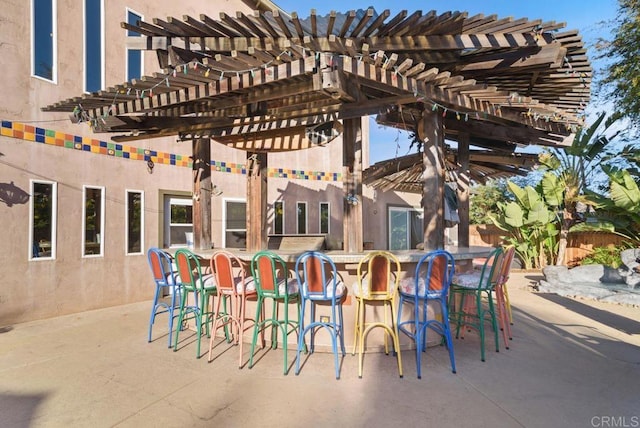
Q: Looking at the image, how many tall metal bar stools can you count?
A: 10